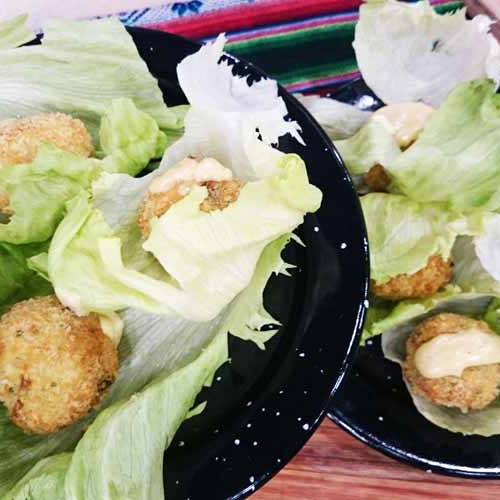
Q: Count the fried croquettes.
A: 6